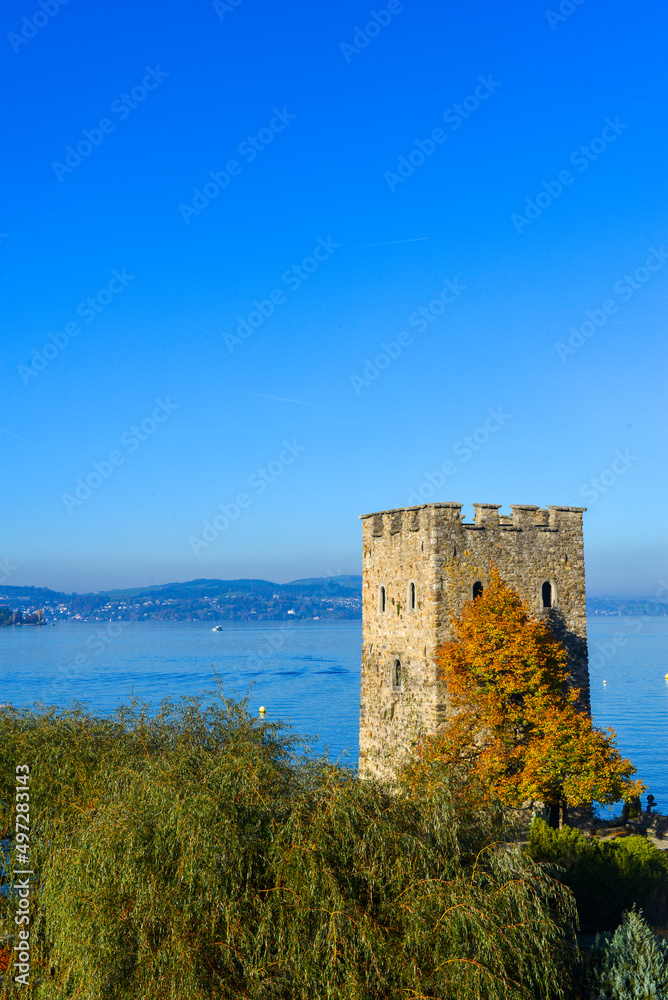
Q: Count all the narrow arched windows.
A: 5